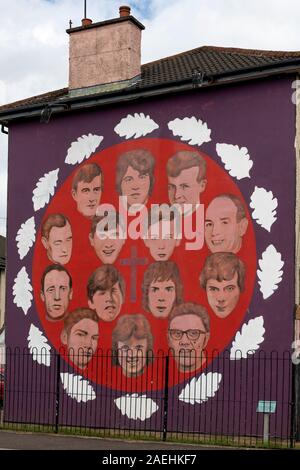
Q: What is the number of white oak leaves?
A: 14